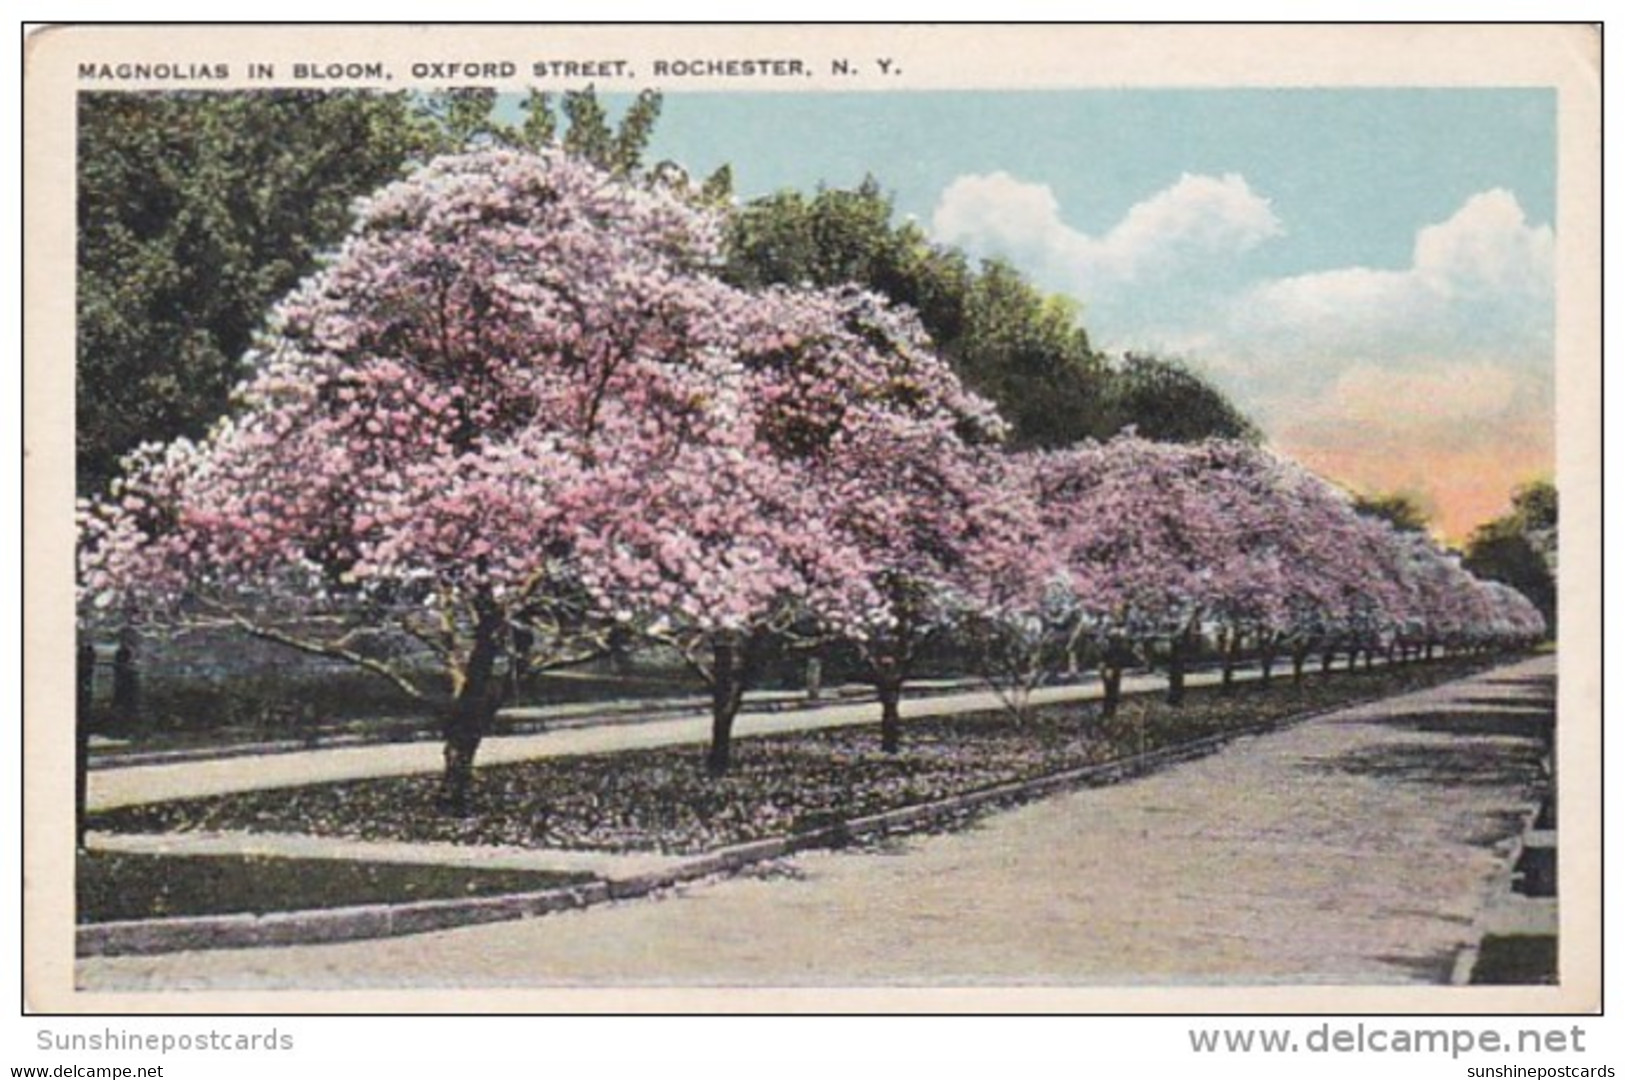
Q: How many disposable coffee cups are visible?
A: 0